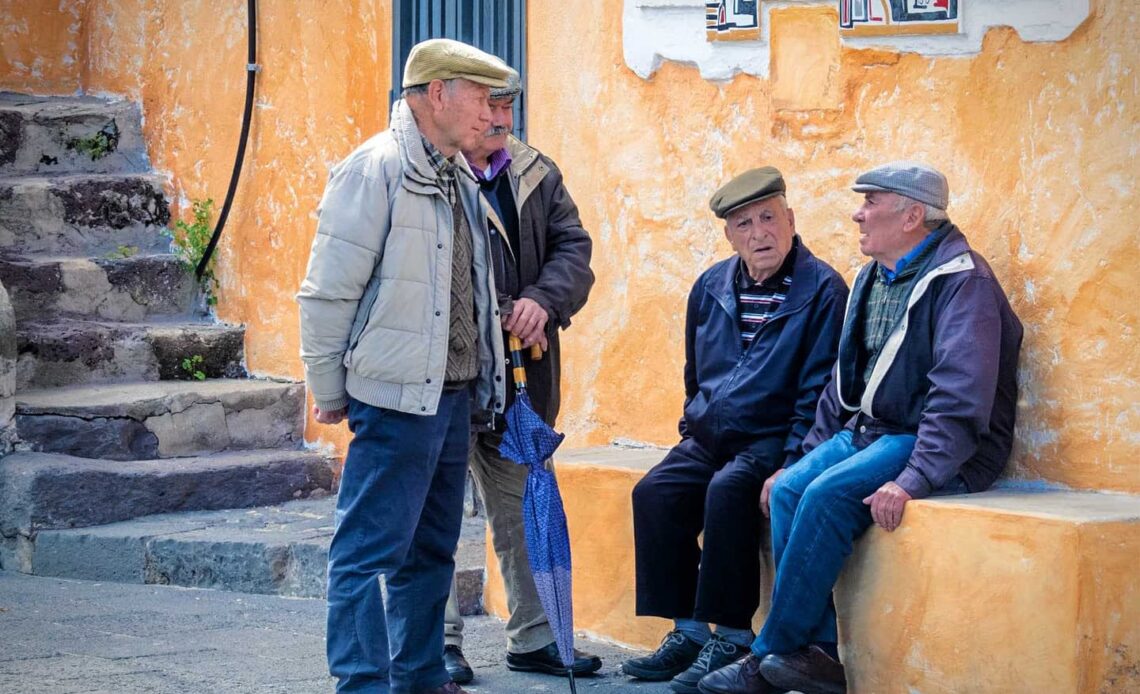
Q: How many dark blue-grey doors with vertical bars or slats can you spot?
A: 1